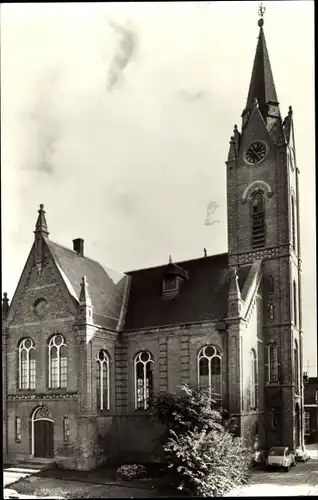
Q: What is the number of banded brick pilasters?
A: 3